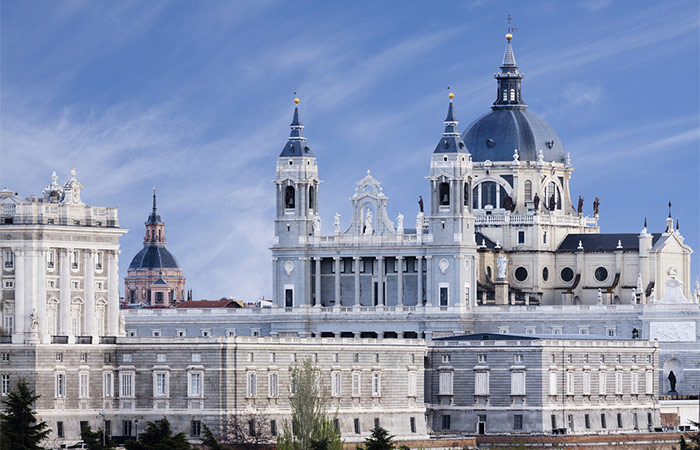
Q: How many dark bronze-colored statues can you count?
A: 7